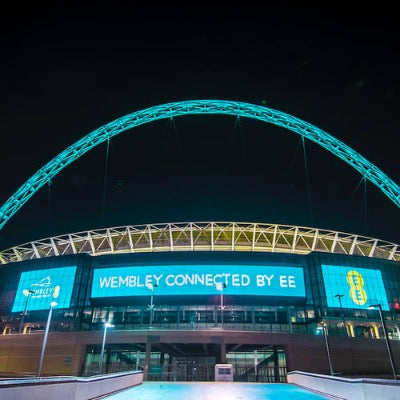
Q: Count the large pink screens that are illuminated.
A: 0